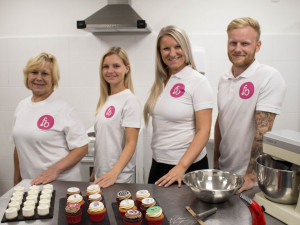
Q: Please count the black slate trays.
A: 3